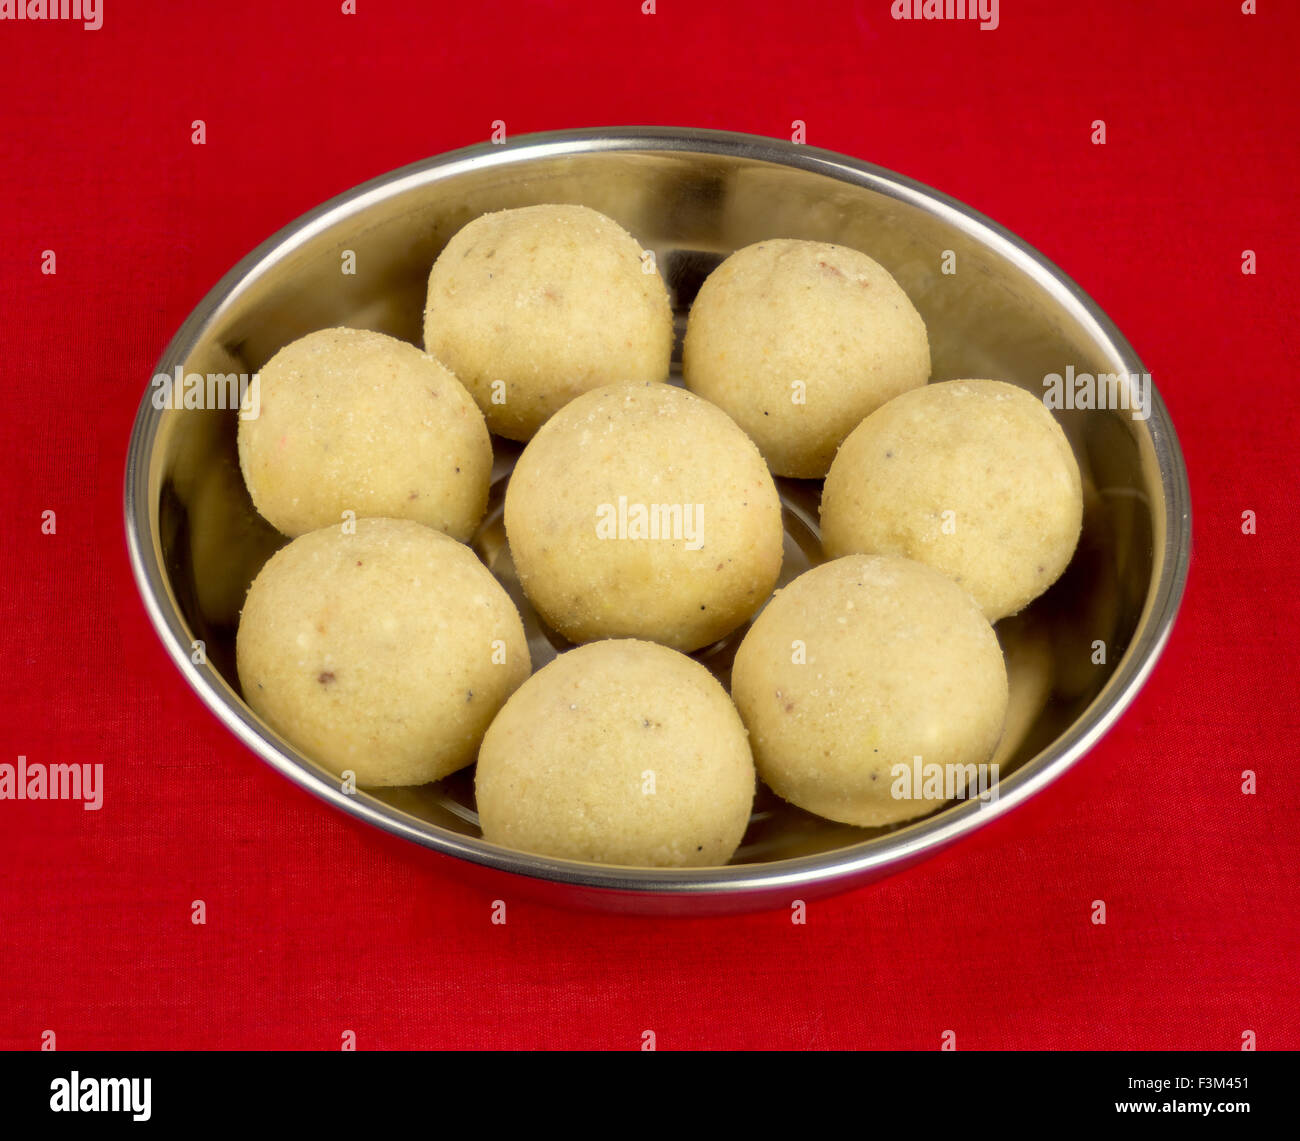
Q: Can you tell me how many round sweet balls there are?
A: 8